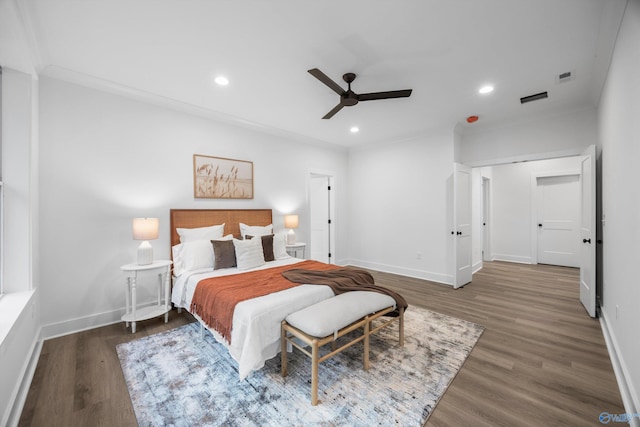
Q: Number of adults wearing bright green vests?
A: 0